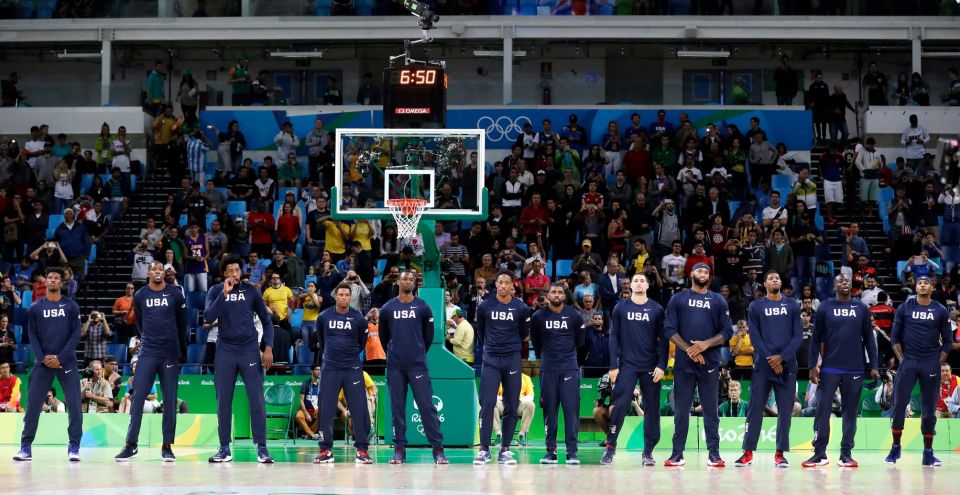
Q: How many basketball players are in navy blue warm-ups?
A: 12